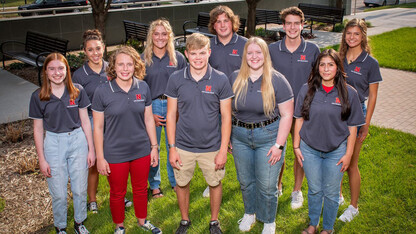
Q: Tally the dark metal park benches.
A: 5